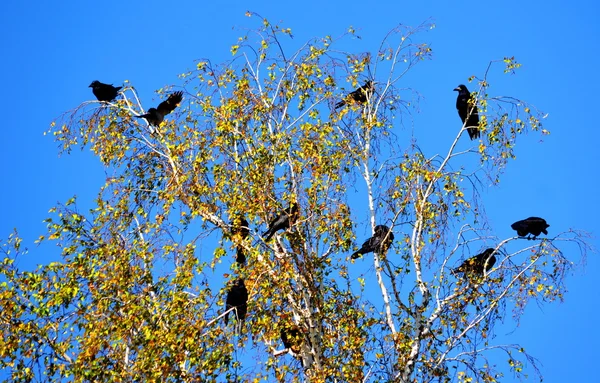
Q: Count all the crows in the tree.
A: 11